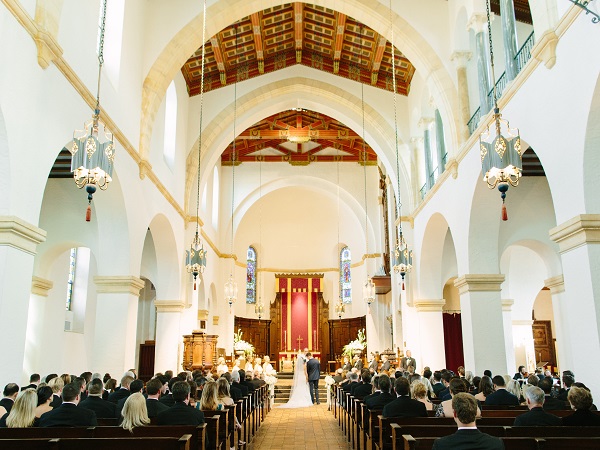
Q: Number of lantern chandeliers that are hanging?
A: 8